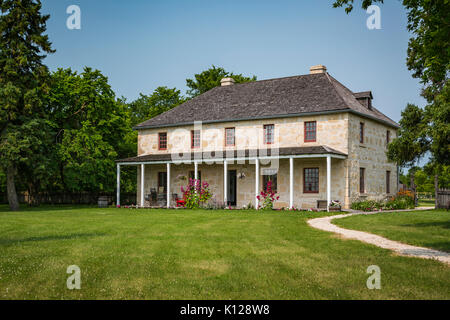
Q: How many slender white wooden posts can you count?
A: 8